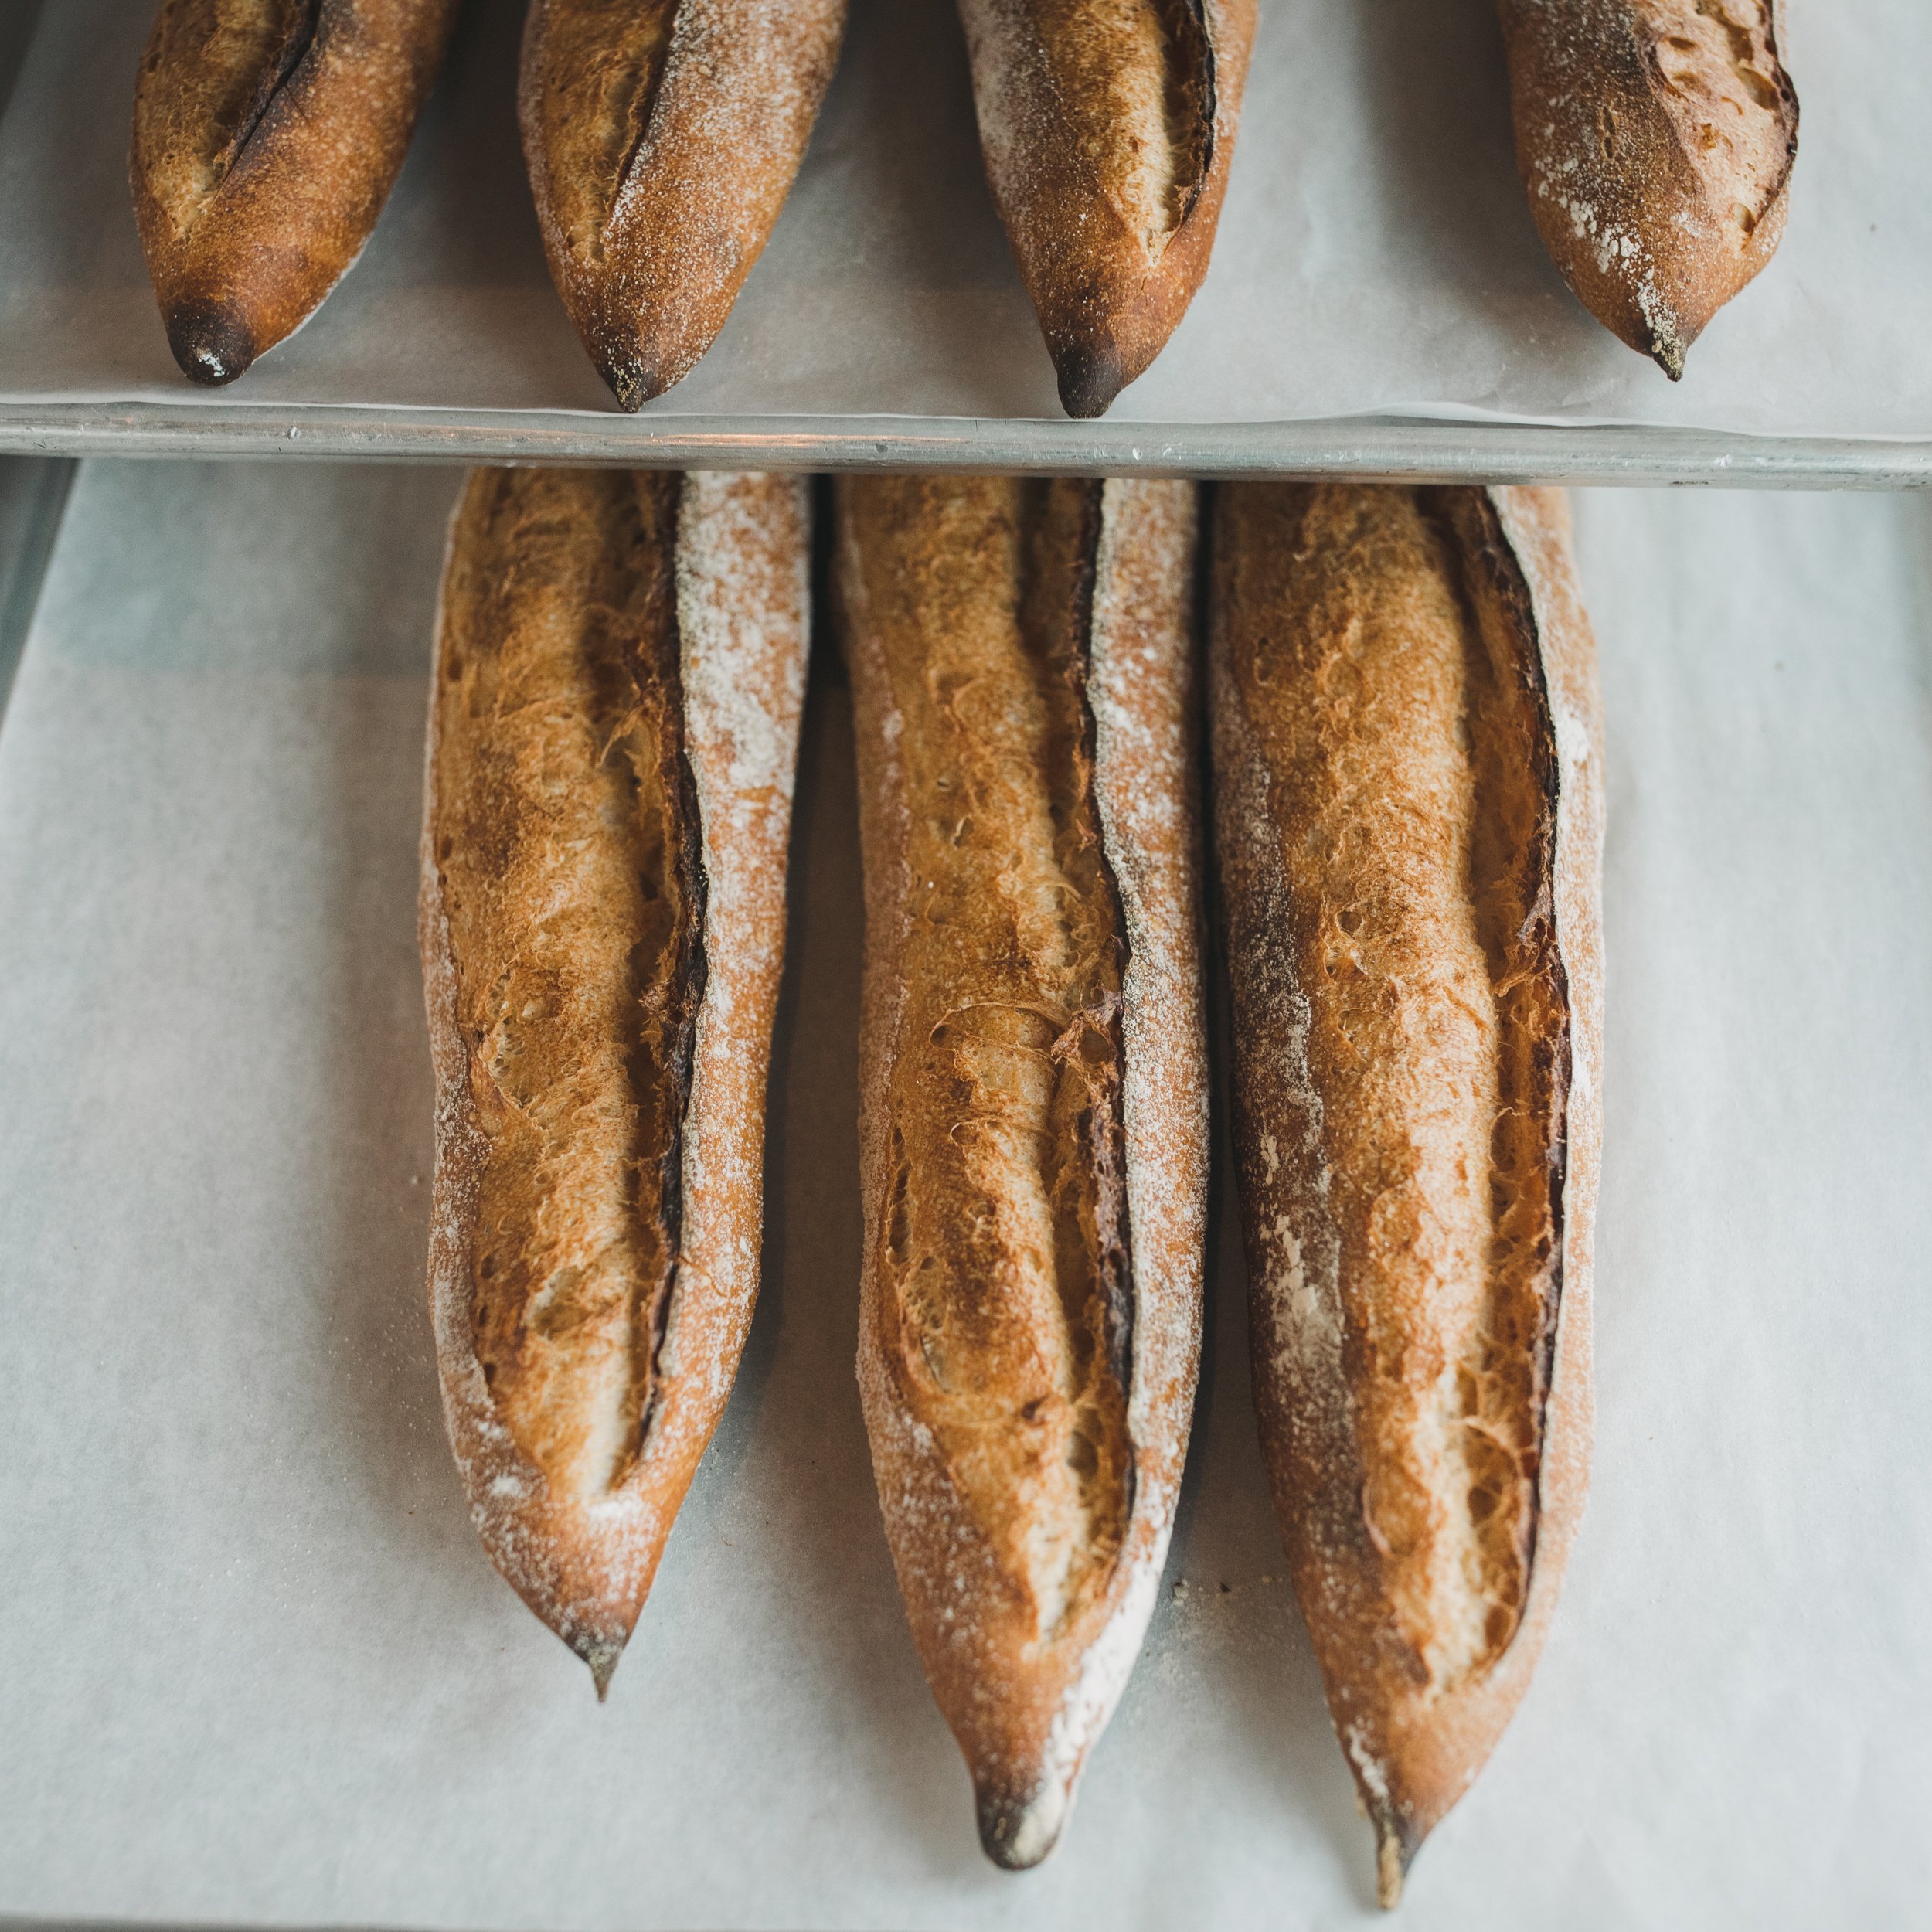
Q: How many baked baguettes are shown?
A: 7